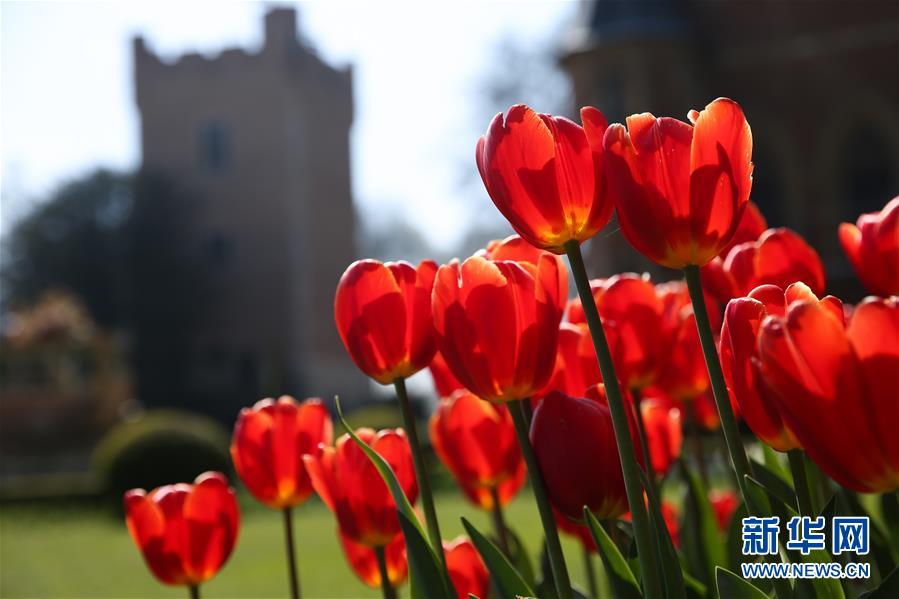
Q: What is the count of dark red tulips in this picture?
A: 1